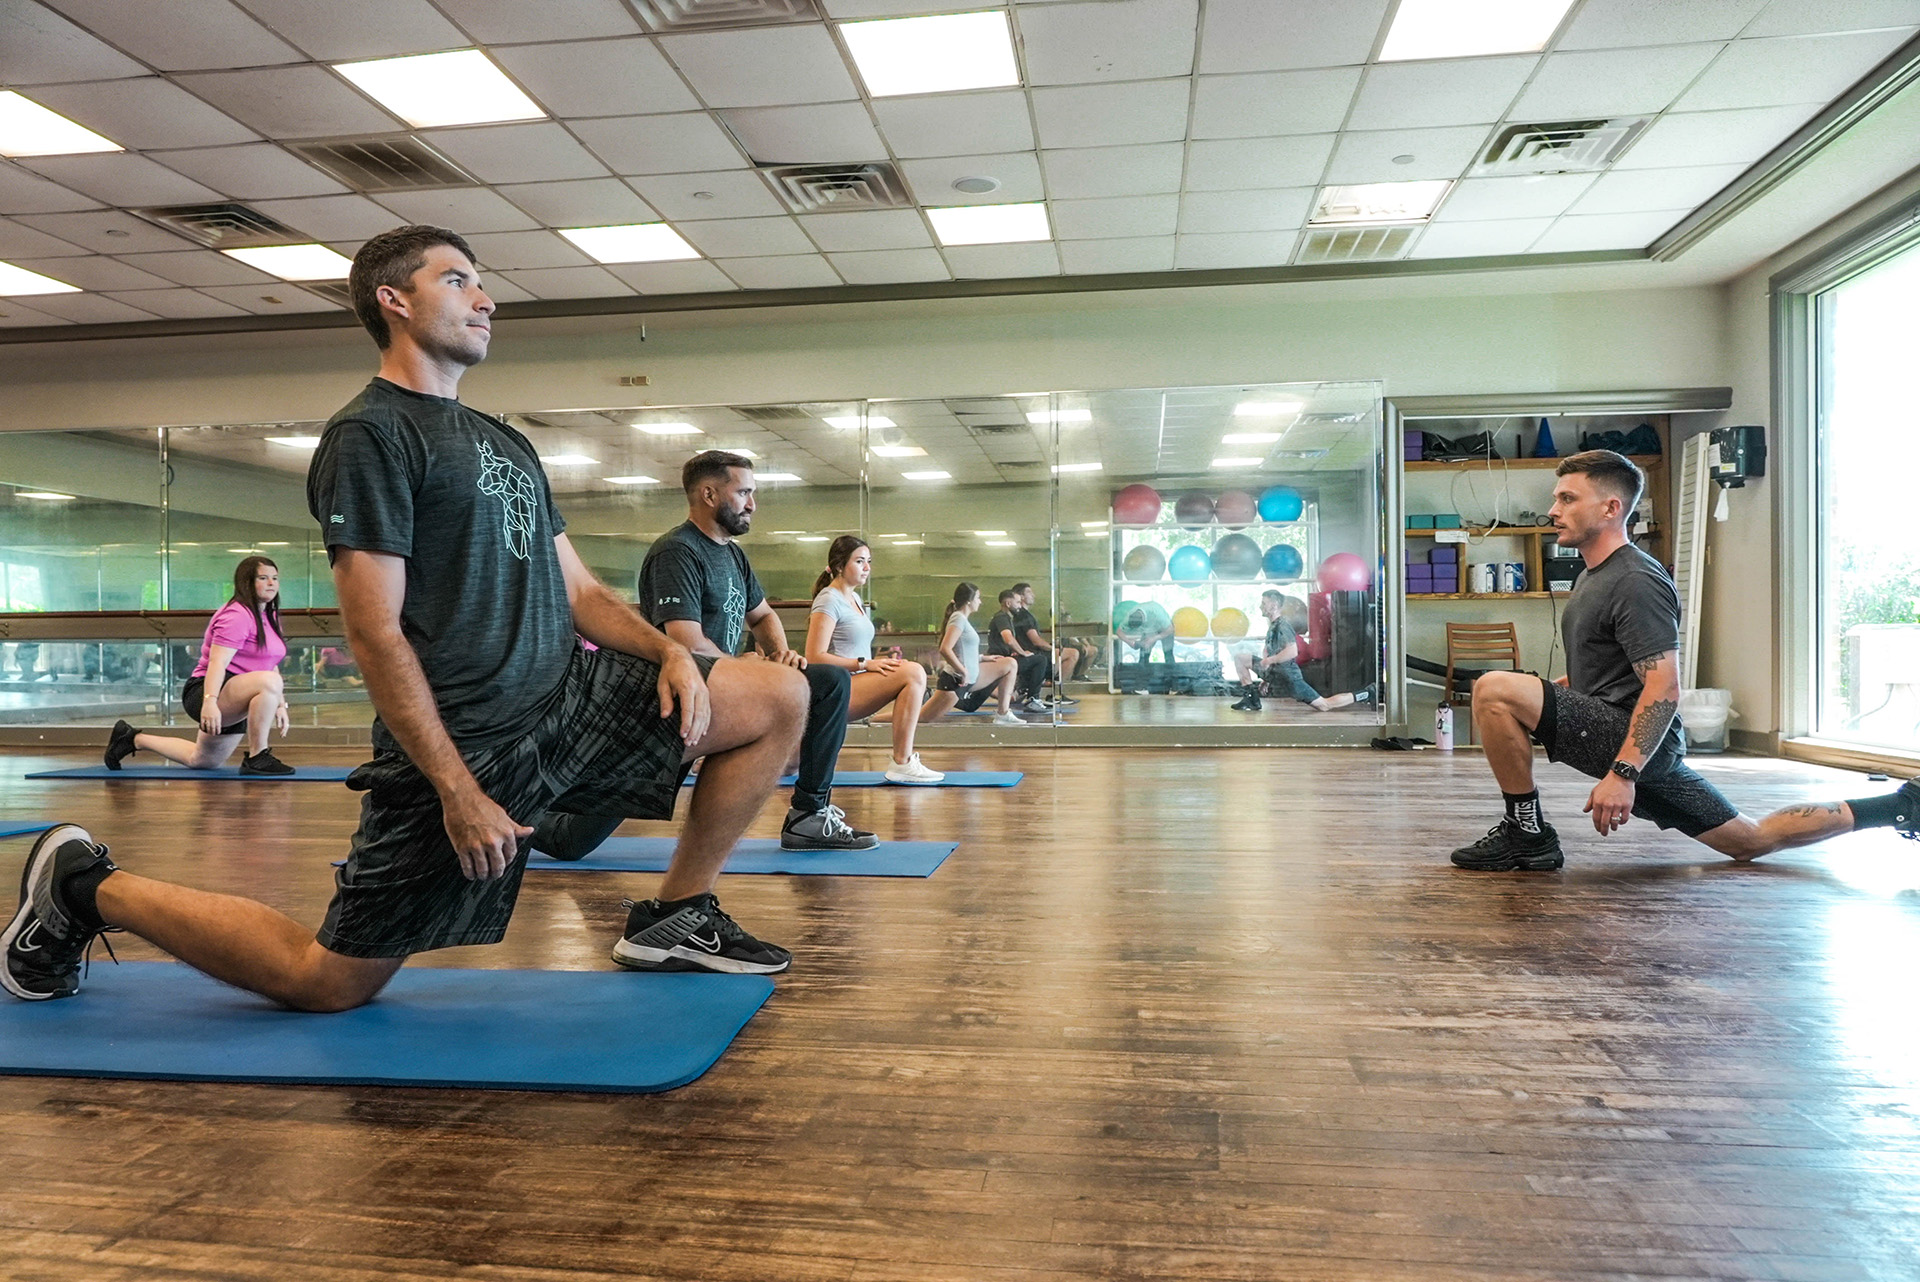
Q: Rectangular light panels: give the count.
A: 9